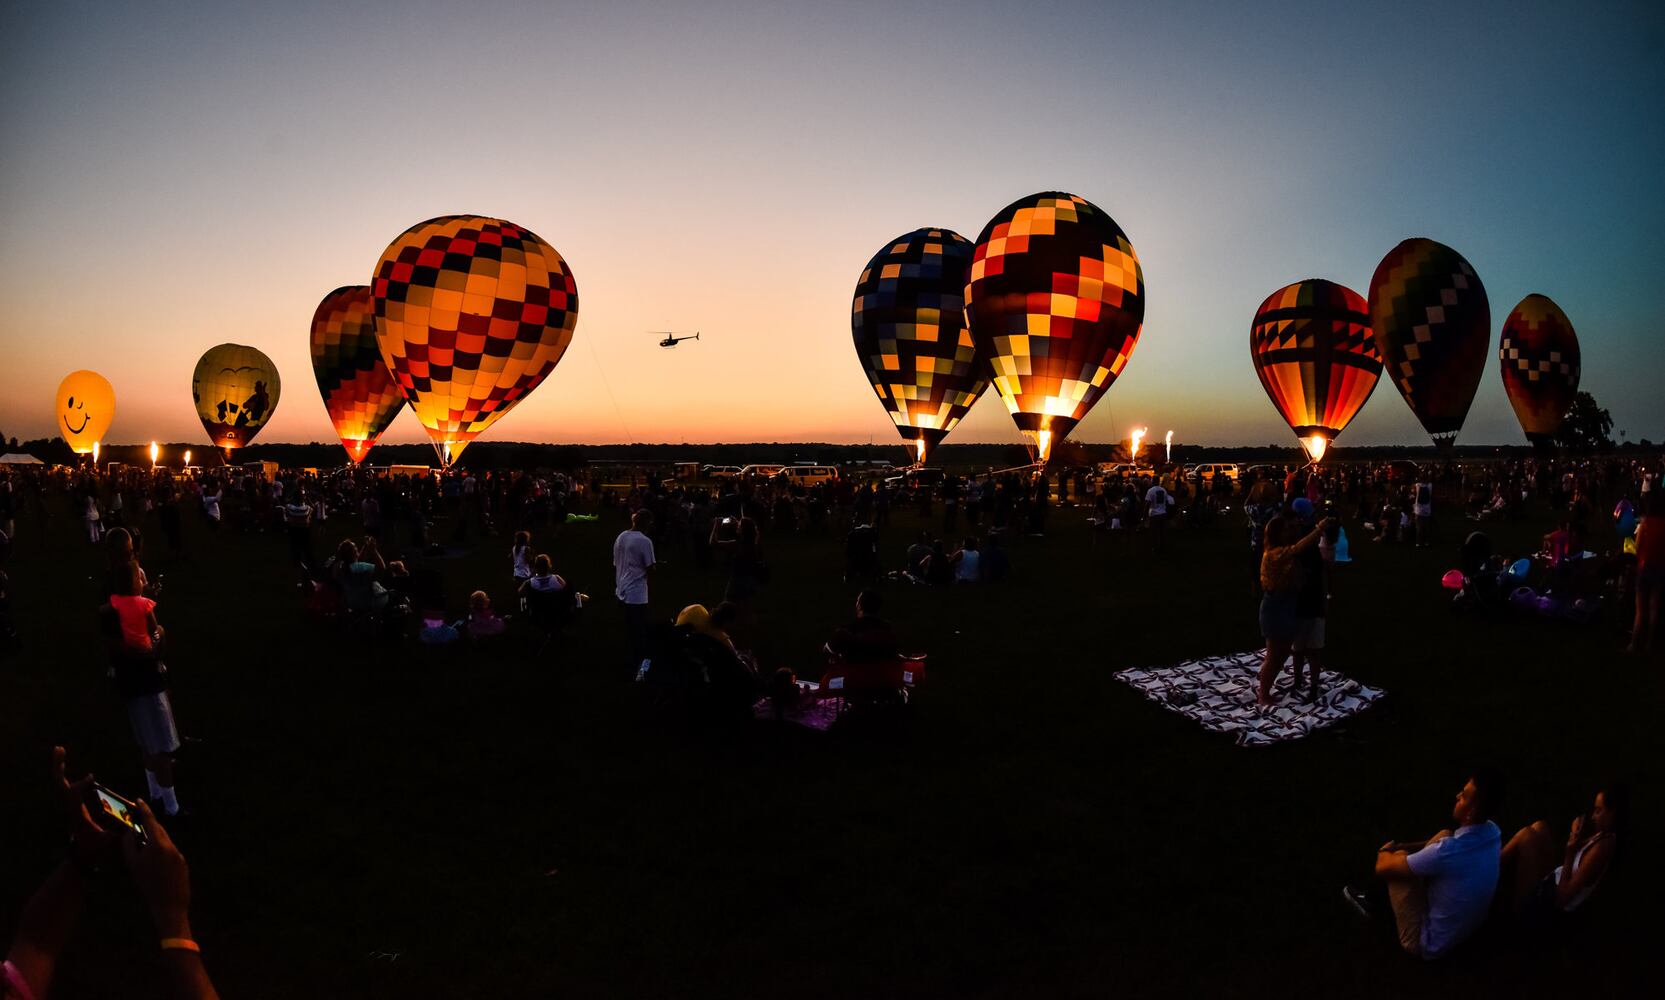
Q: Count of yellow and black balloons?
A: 2